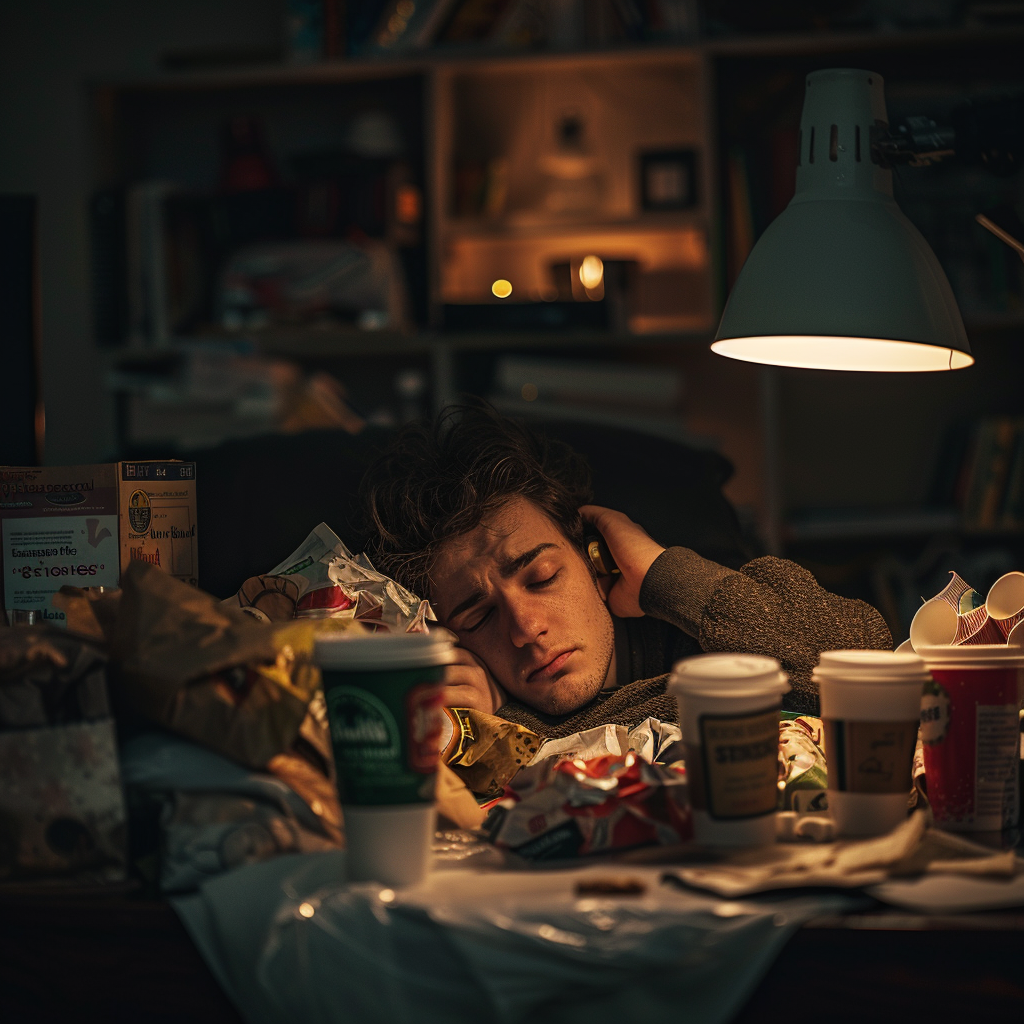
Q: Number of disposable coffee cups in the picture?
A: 4